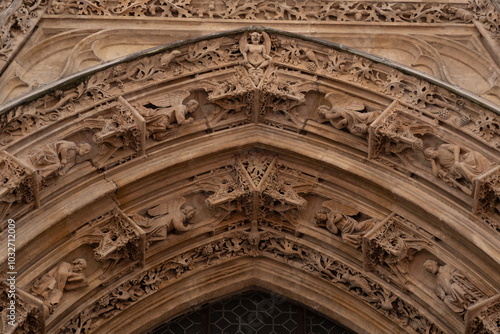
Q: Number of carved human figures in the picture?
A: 9